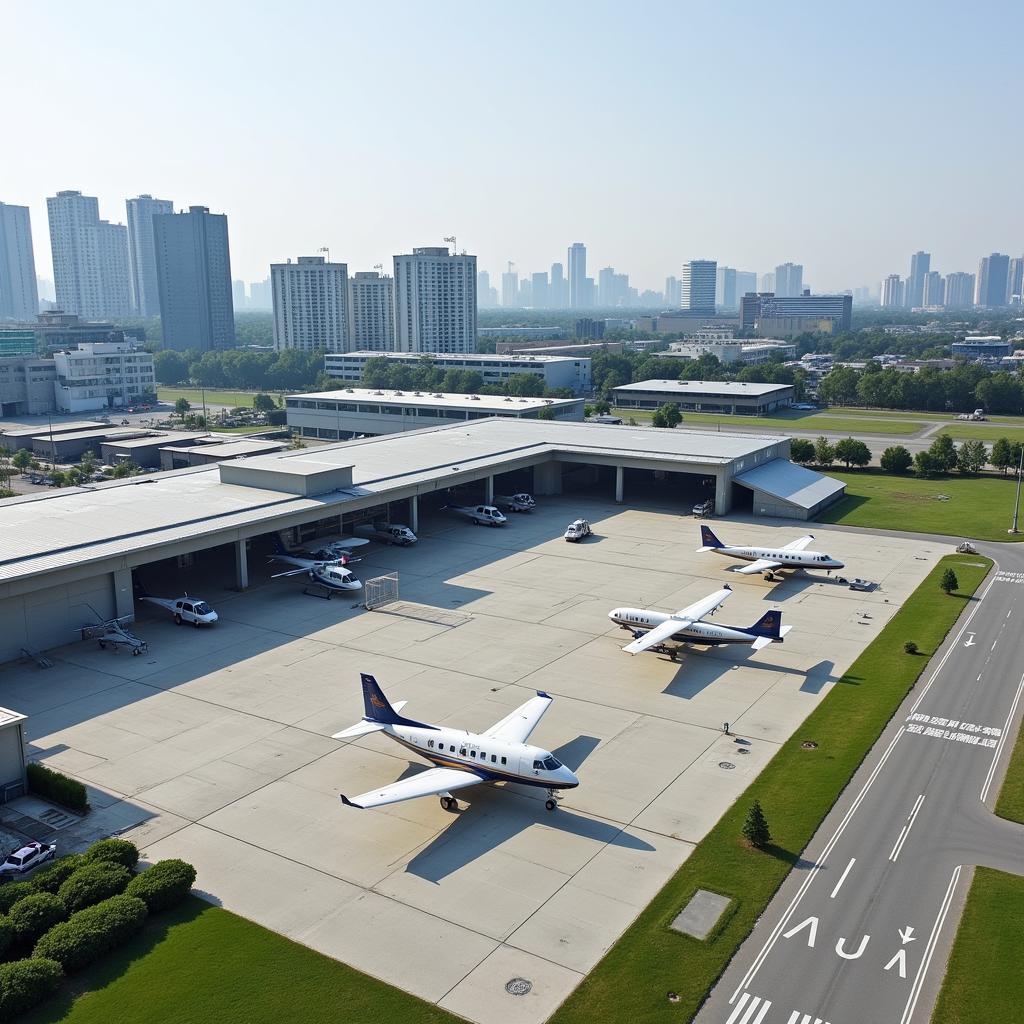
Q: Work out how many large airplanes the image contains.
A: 3